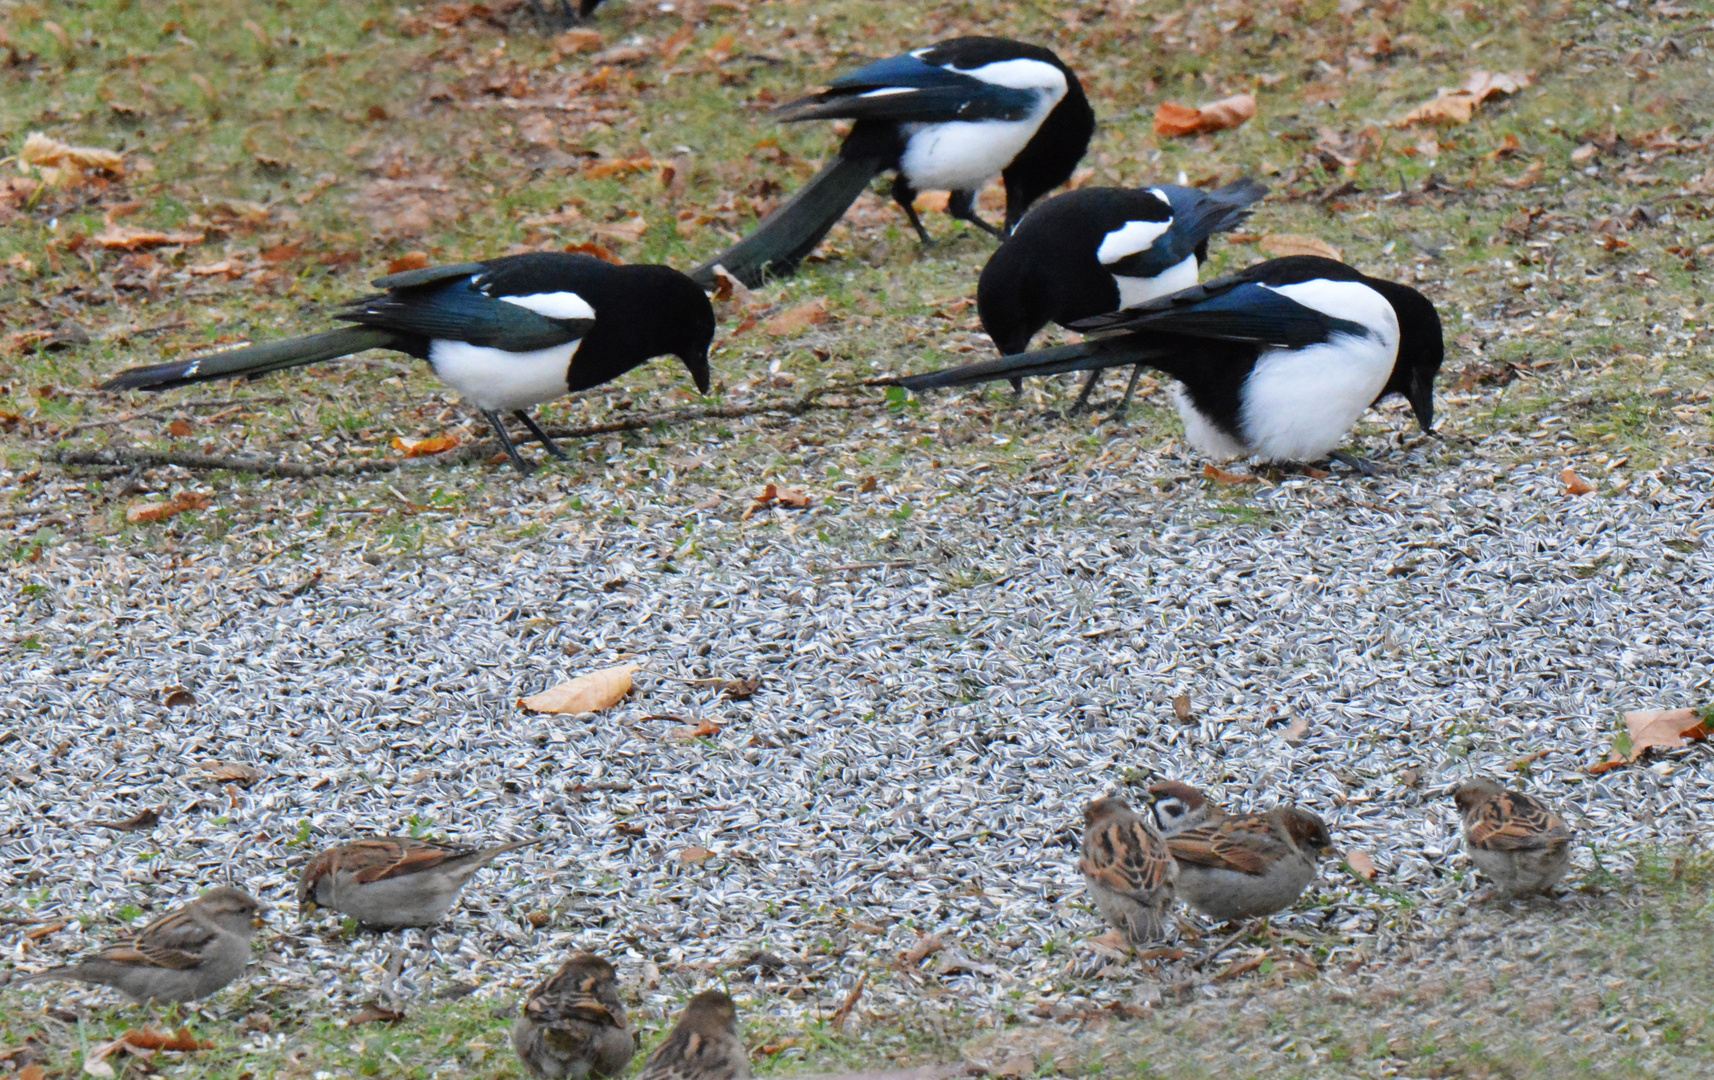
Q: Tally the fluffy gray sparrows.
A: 8